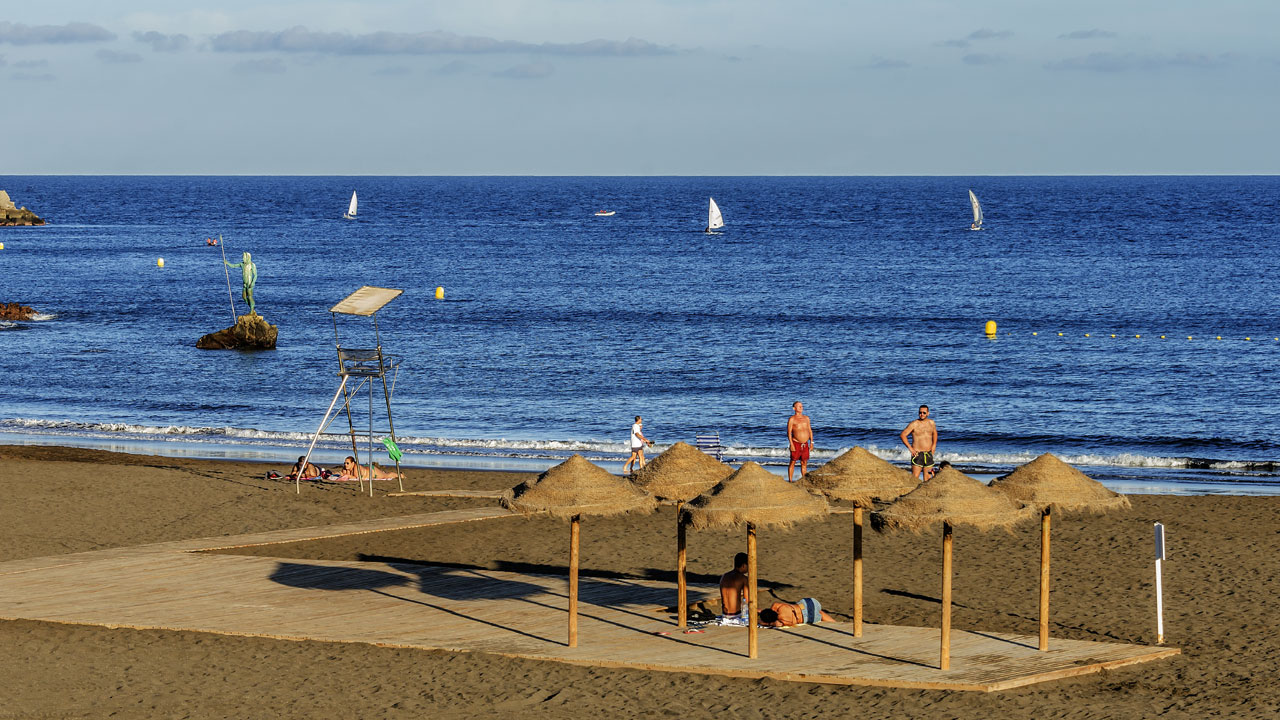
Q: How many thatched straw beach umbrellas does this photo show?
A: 6